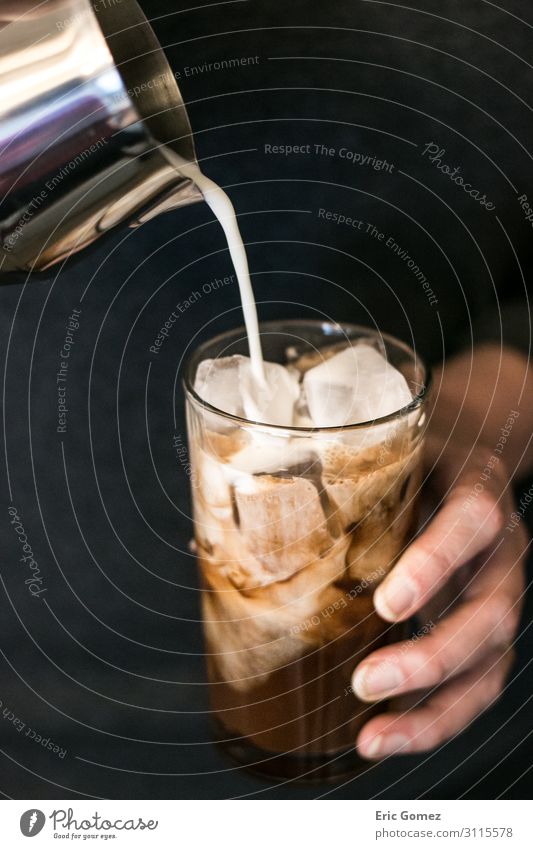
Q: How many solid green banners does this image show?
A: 0